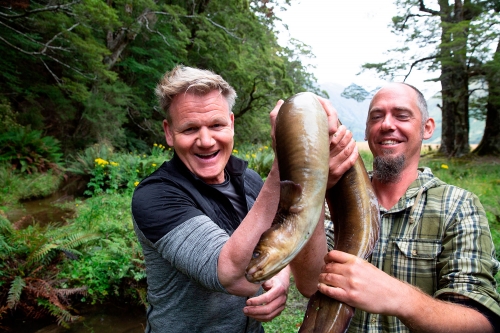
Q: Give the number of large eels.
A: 1